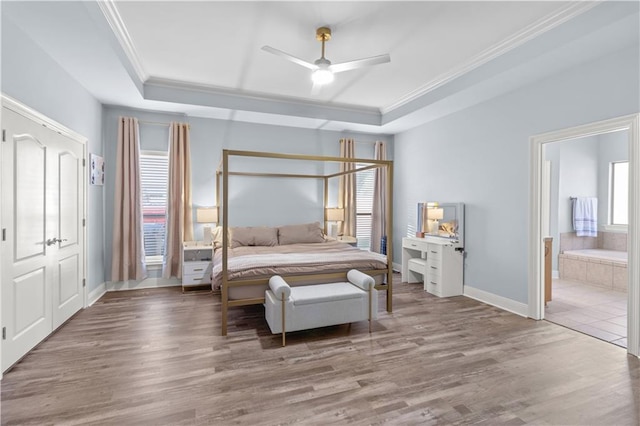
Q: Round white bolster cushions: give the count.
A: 2